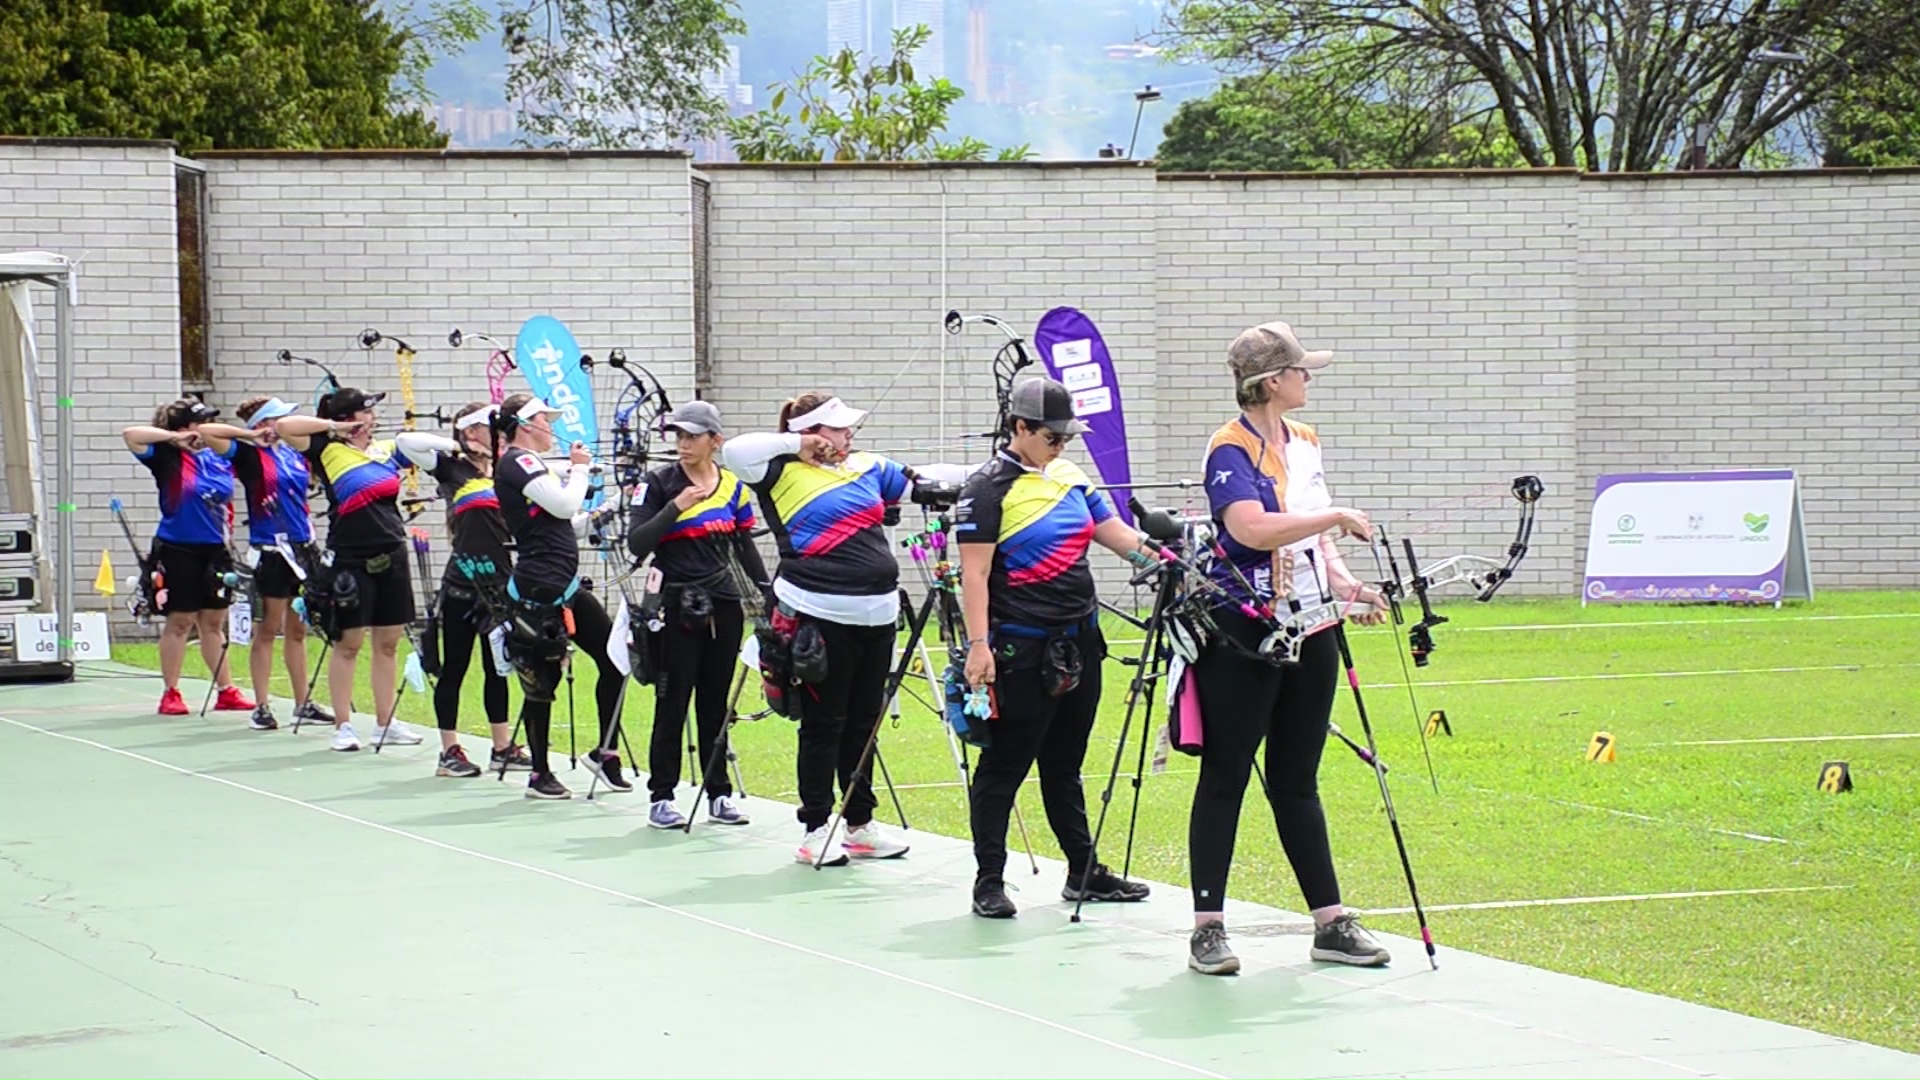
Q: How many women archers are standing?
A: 9